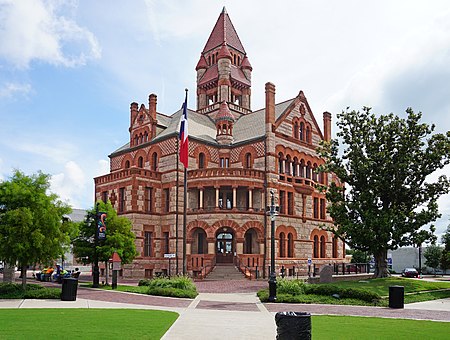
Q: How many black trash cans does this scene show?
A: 3